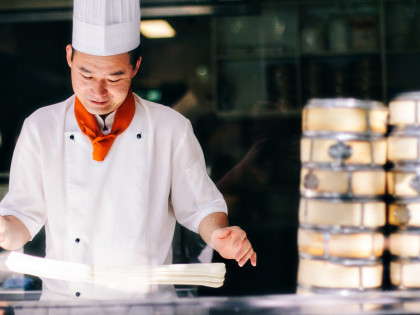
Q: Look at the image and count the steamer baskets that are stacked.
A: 12